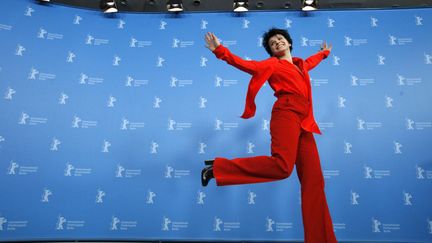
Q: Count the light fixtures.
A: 5